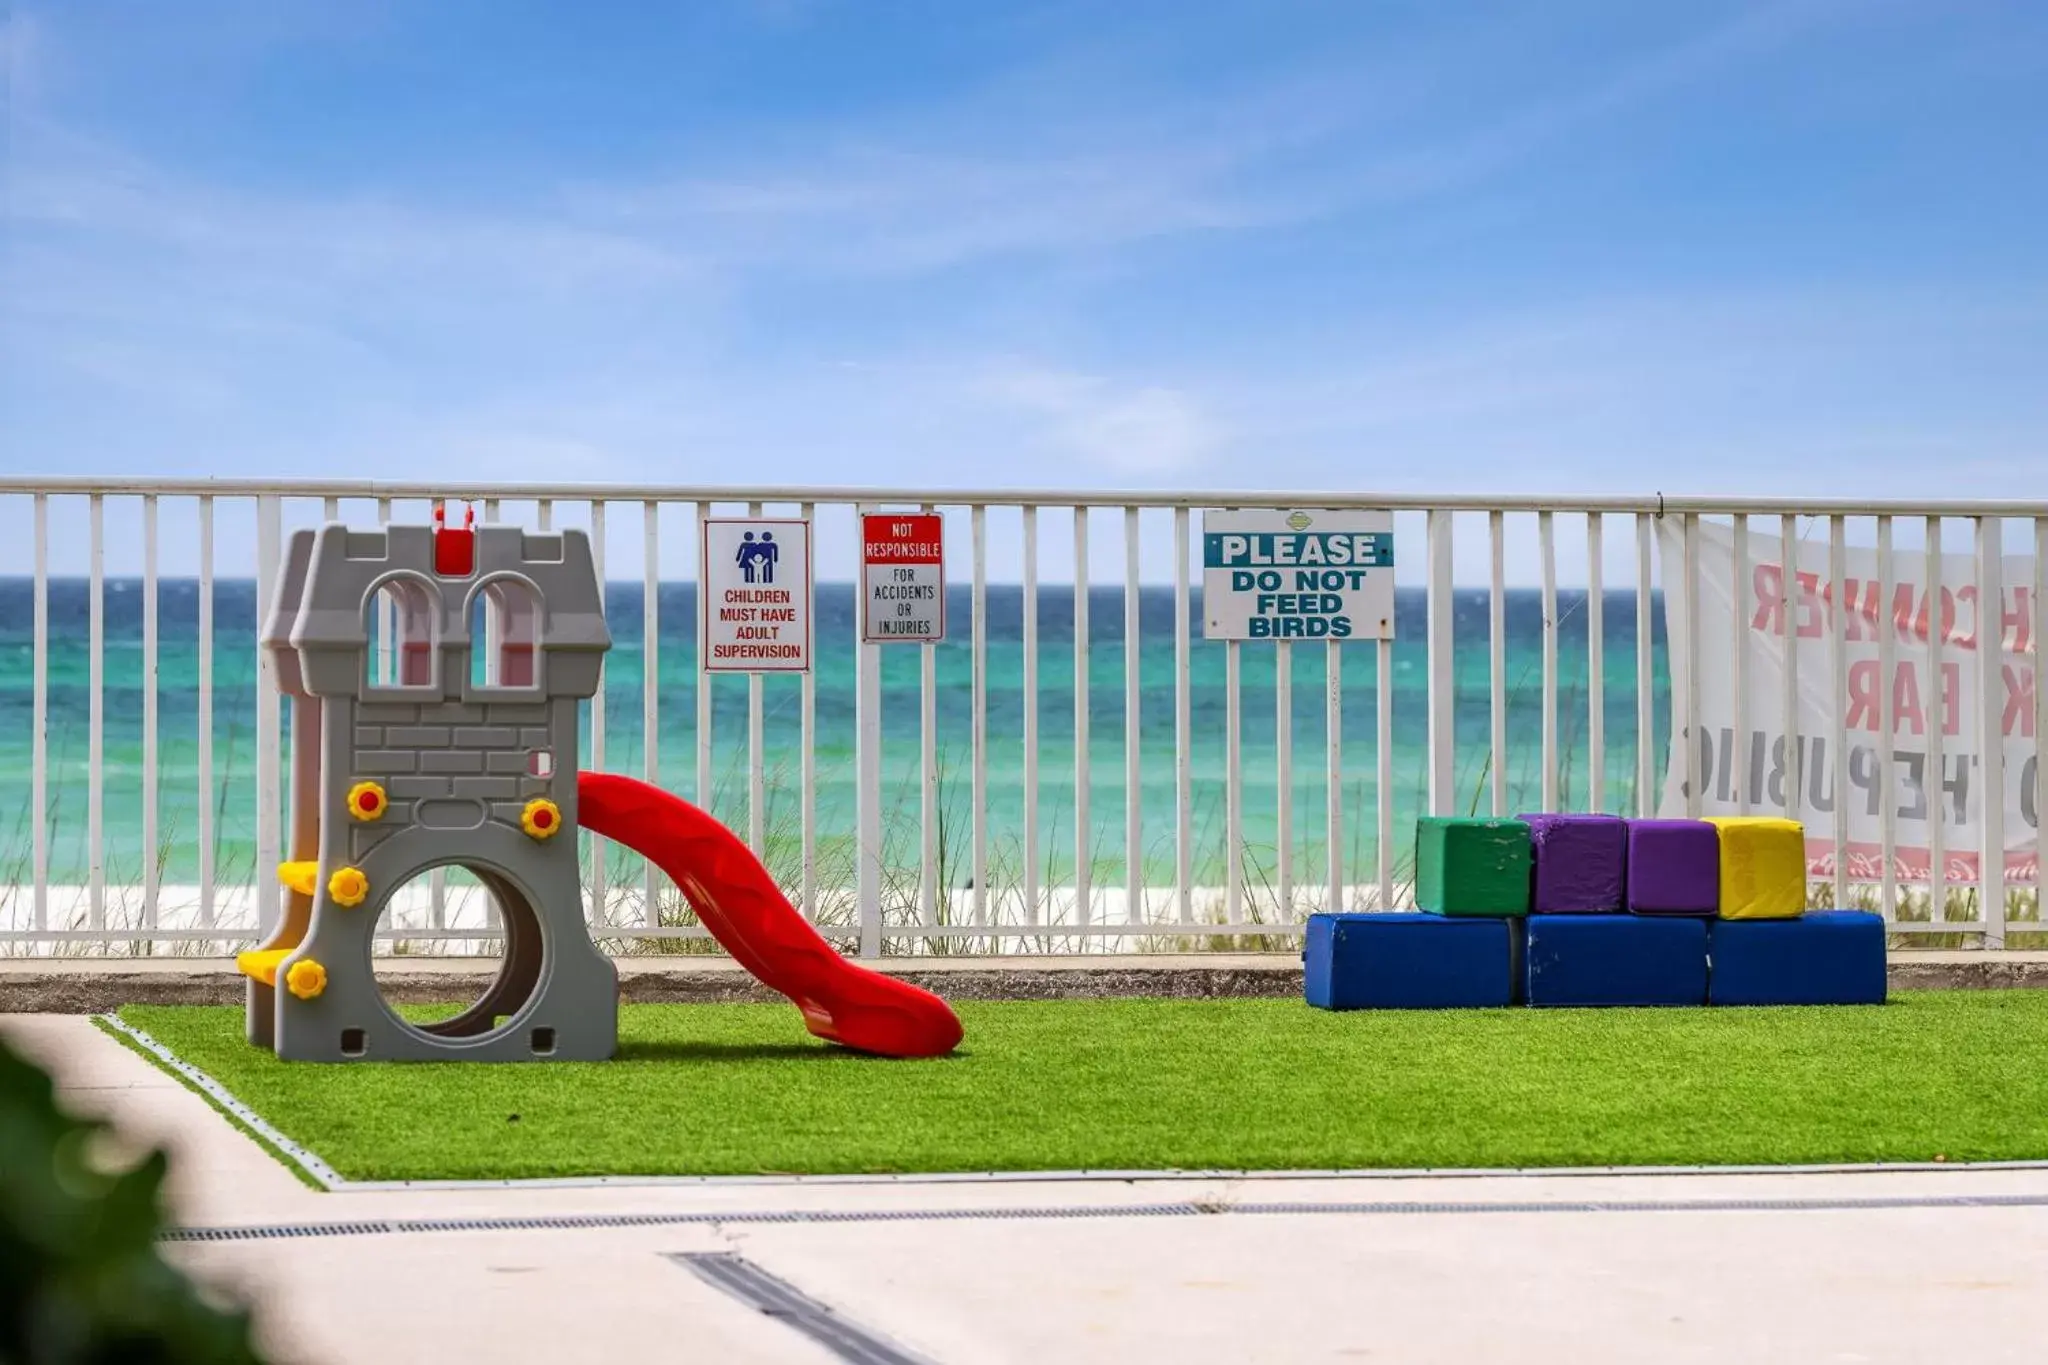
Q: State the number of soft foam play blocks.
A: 7